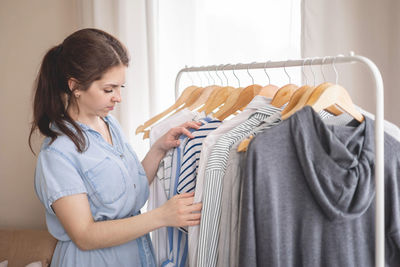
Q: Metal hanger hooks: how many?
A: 14